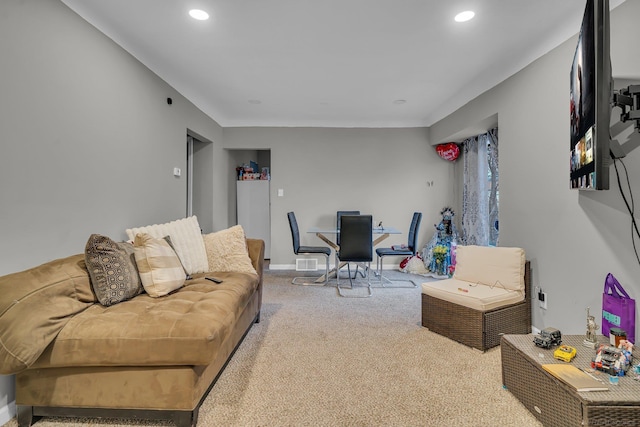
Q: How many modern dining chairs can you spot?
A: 4